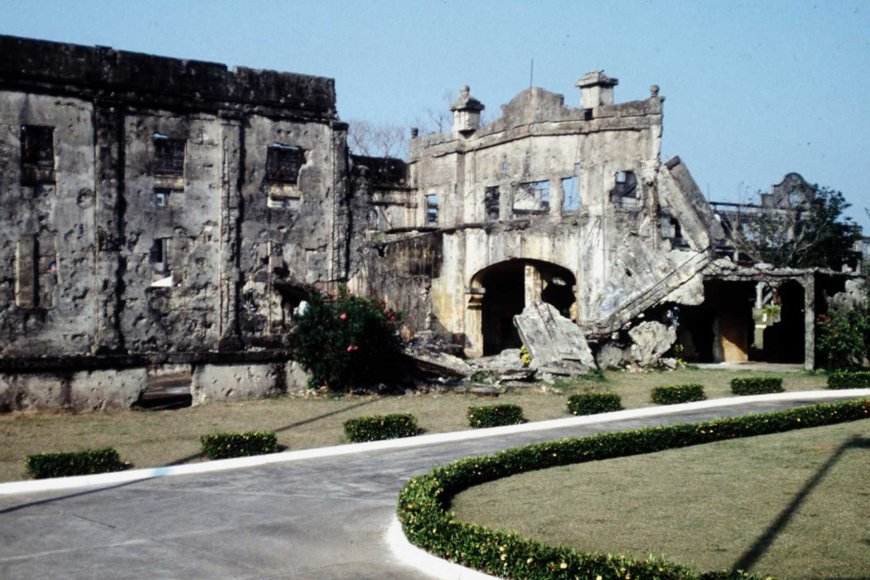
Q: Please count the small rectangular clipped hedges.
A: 8